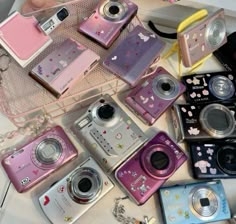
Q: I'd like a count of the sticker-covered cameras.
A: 13